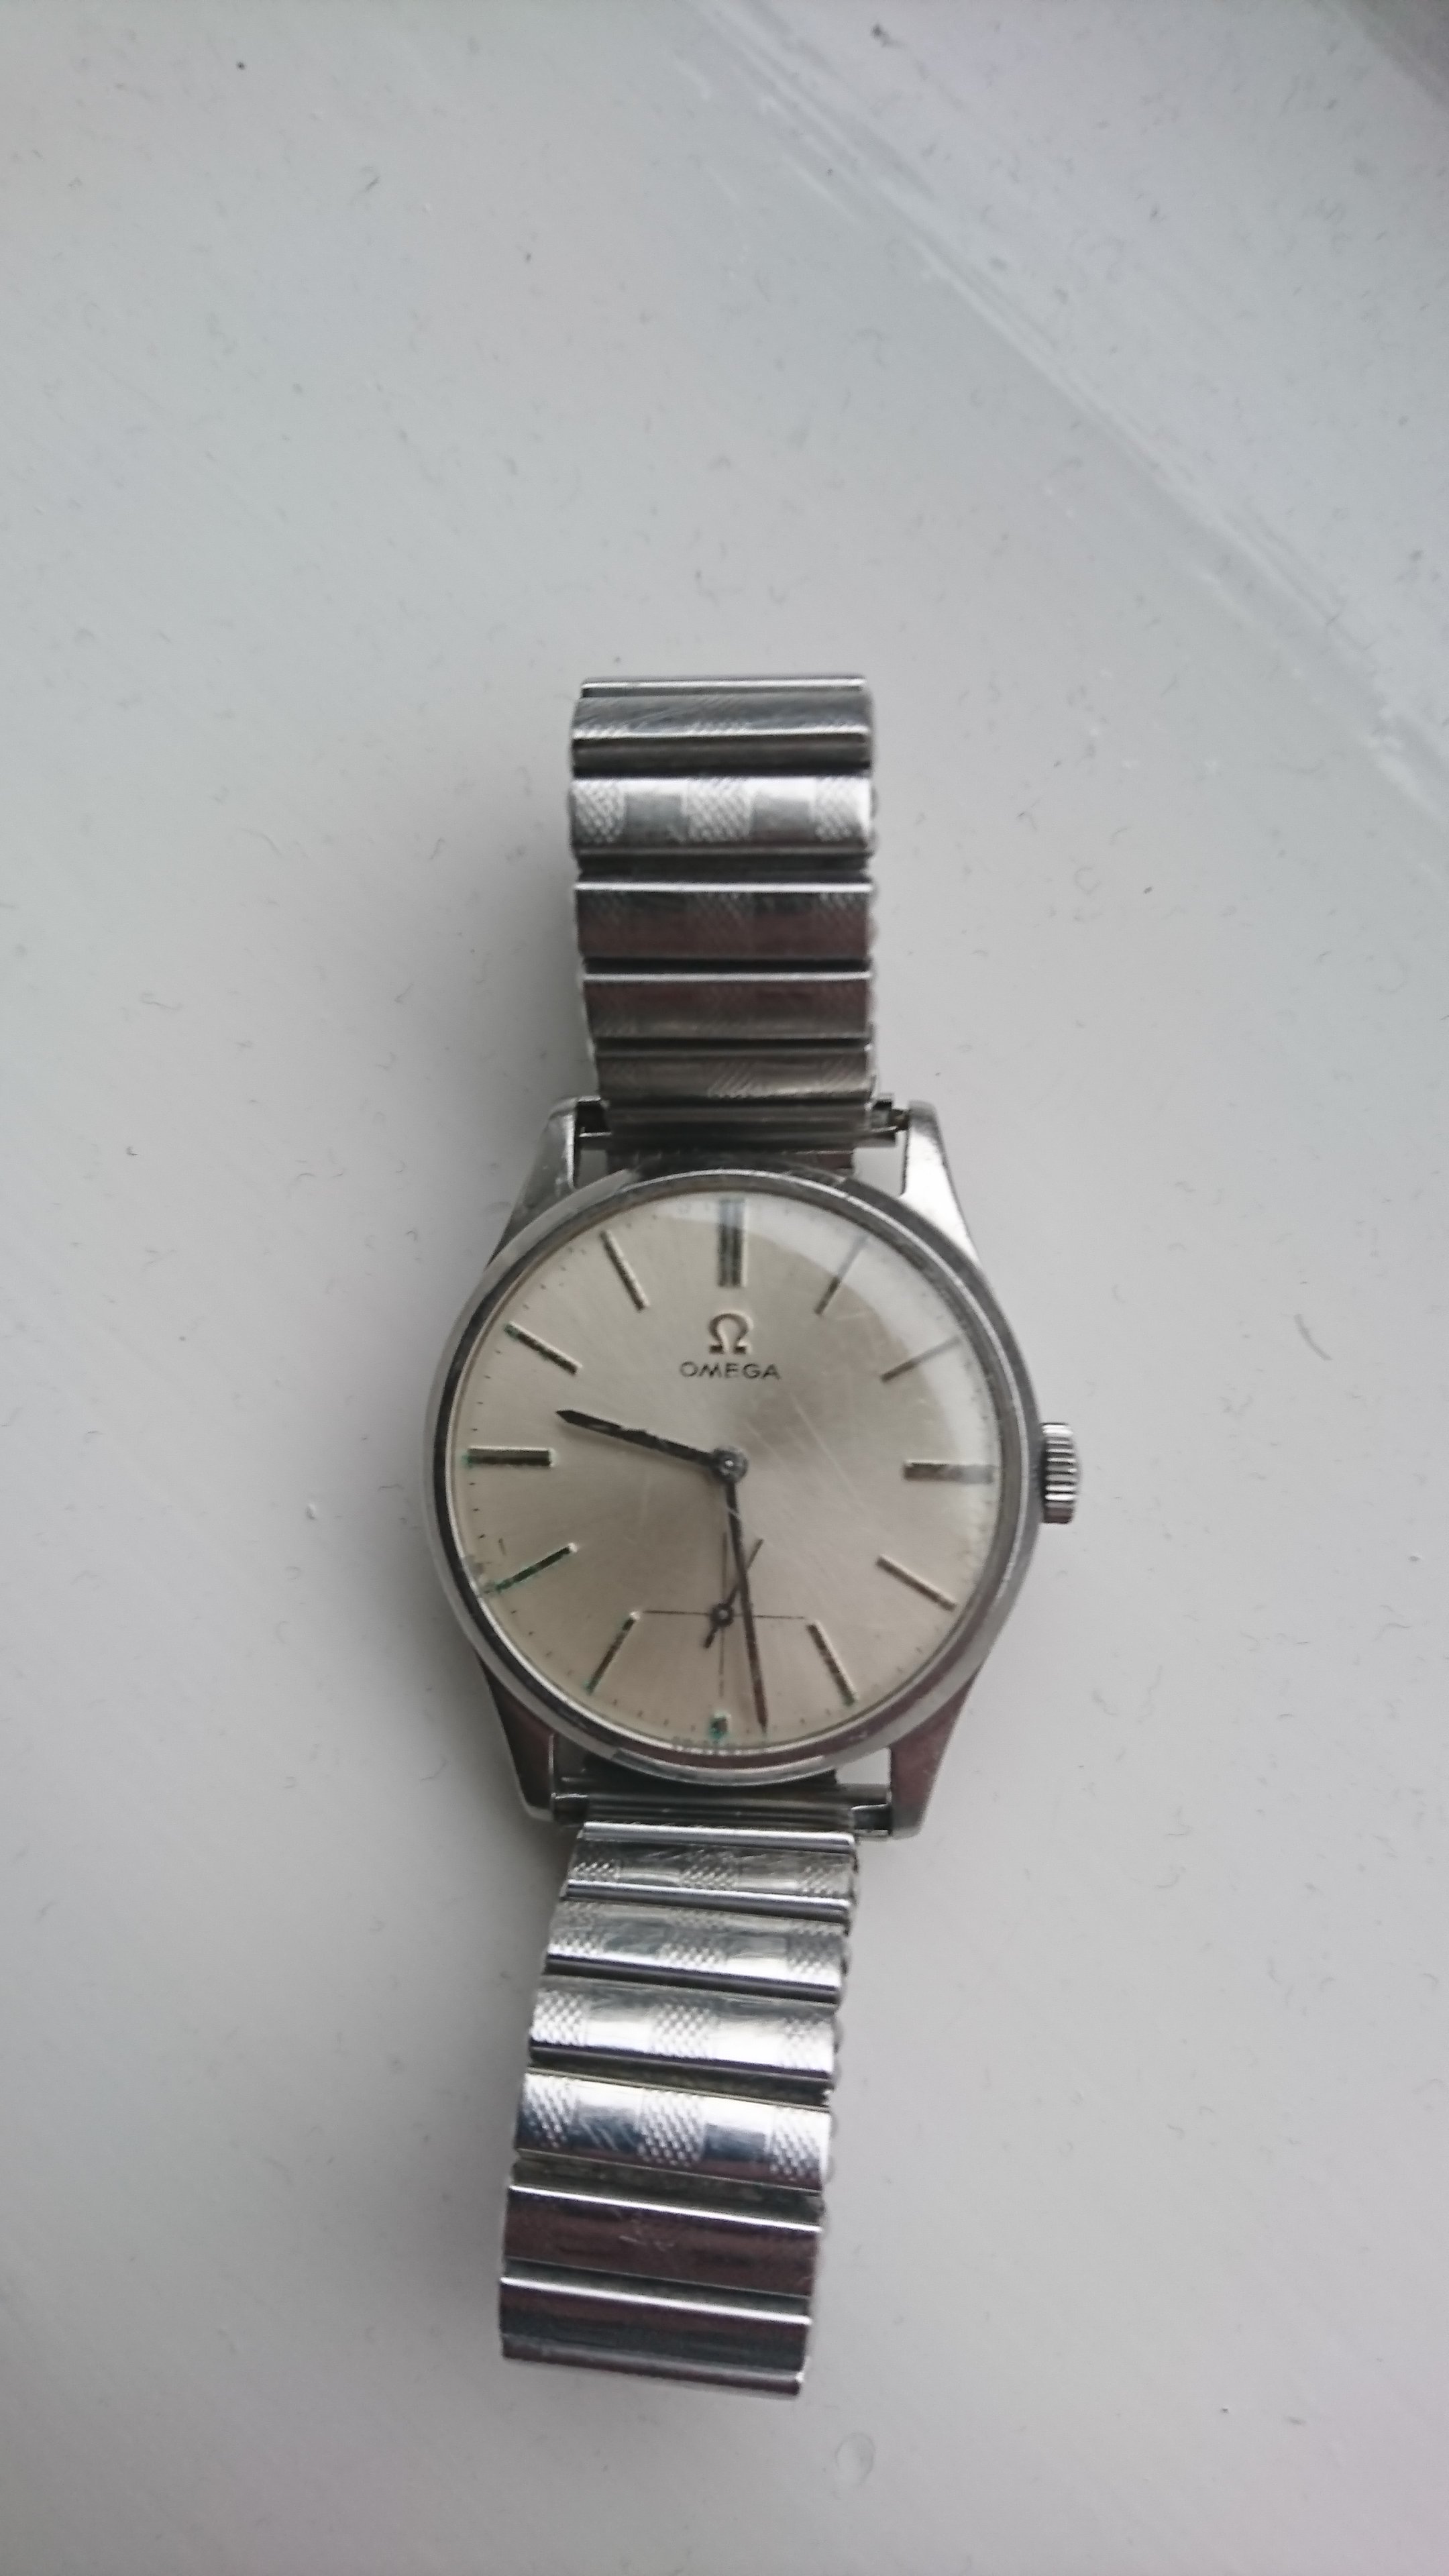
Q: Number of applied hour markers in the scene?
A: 12